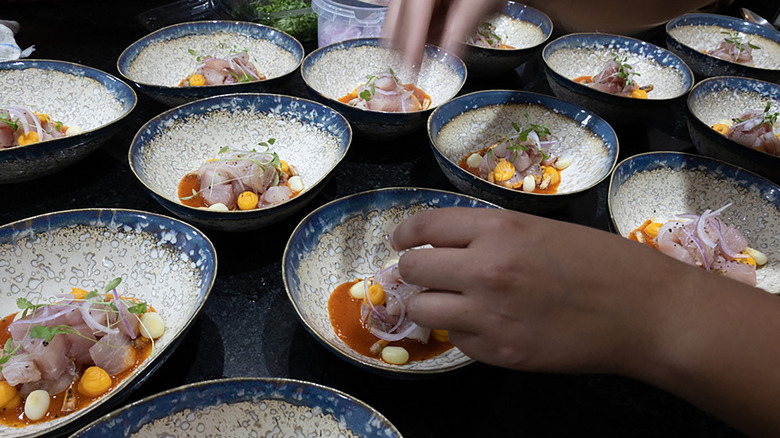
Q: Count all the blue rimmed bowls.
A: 13